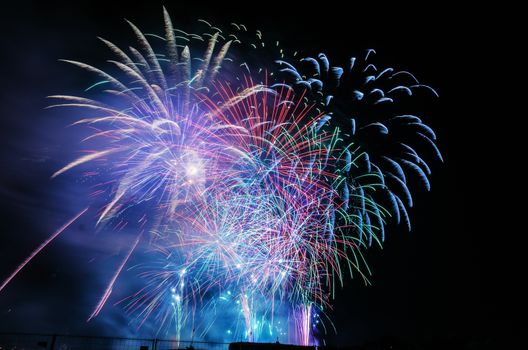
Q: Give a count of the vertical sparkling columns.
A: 3